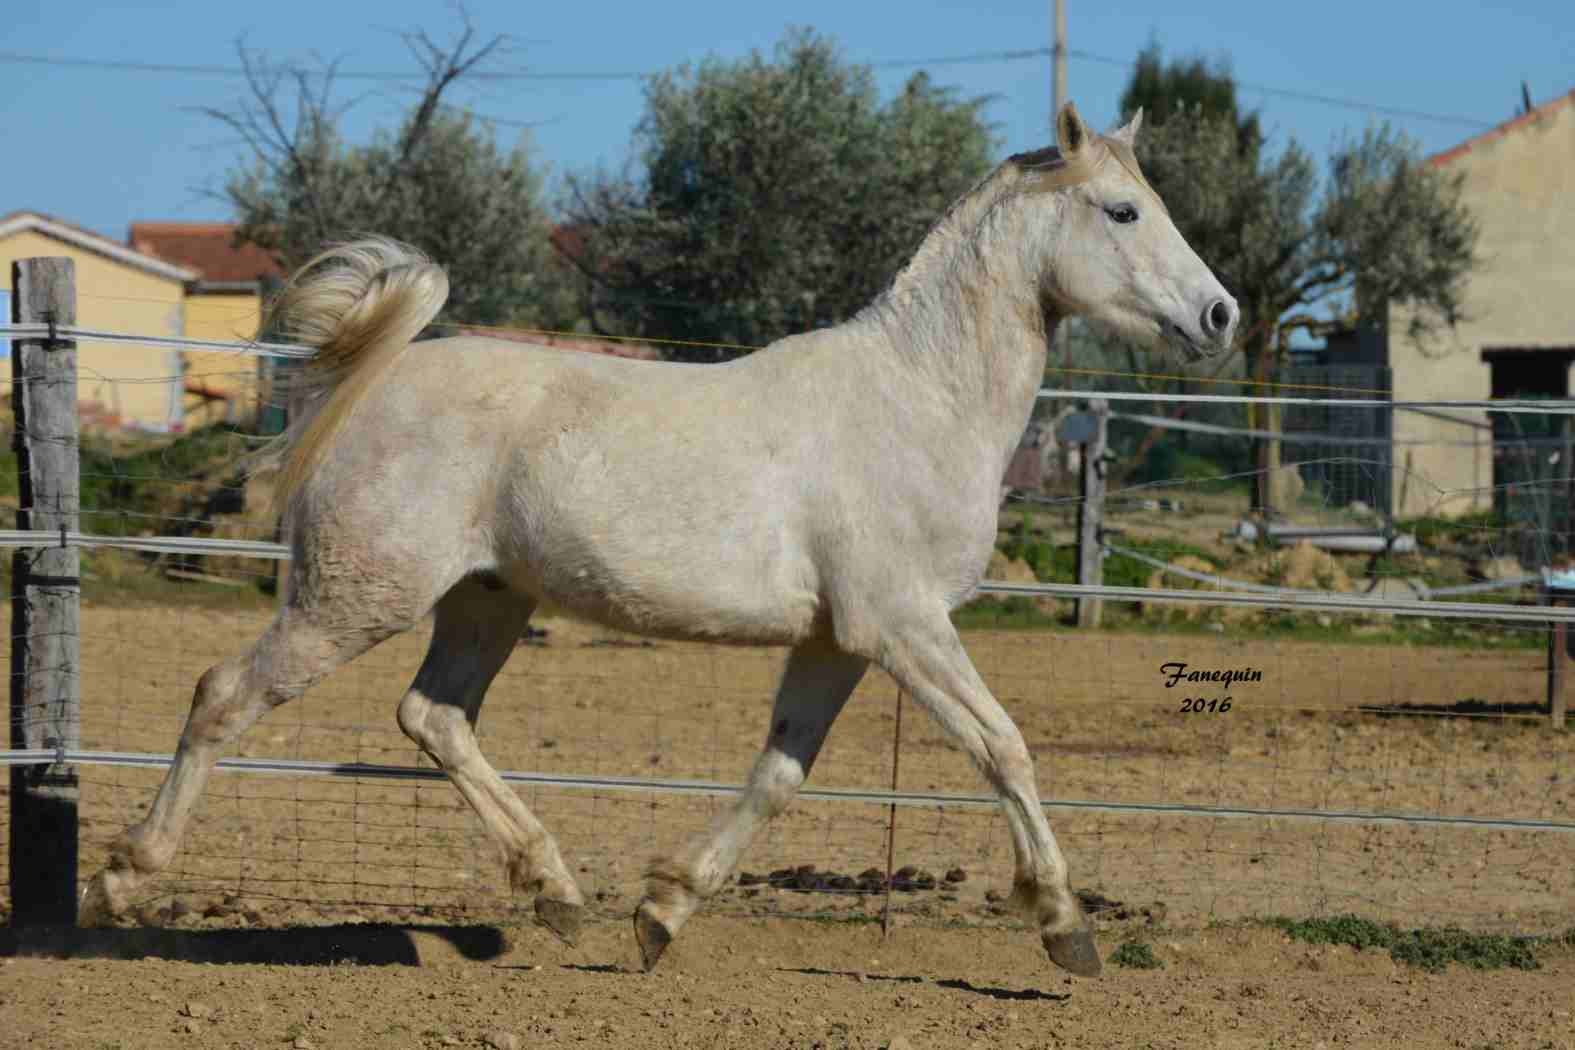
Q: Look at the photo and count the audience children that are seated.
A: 0